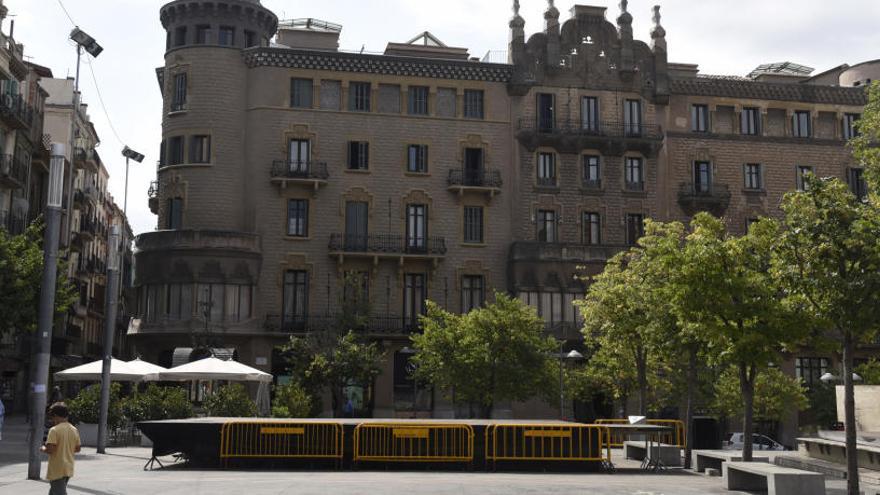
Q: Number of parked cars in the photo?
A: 1